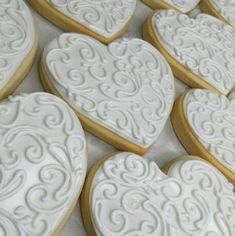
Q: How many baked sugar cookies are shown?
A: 9